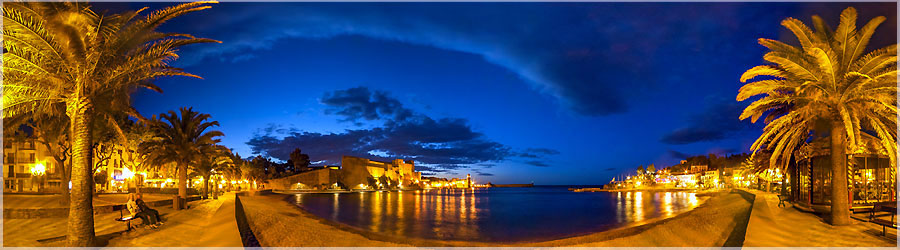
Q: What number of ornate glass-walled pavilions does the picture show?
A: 1